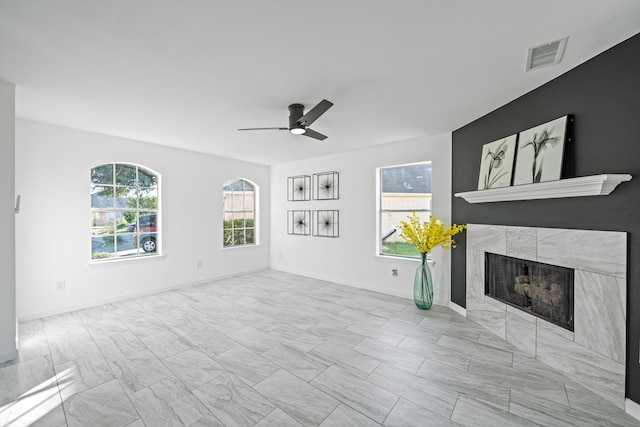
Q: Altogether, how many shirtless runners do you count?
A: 0